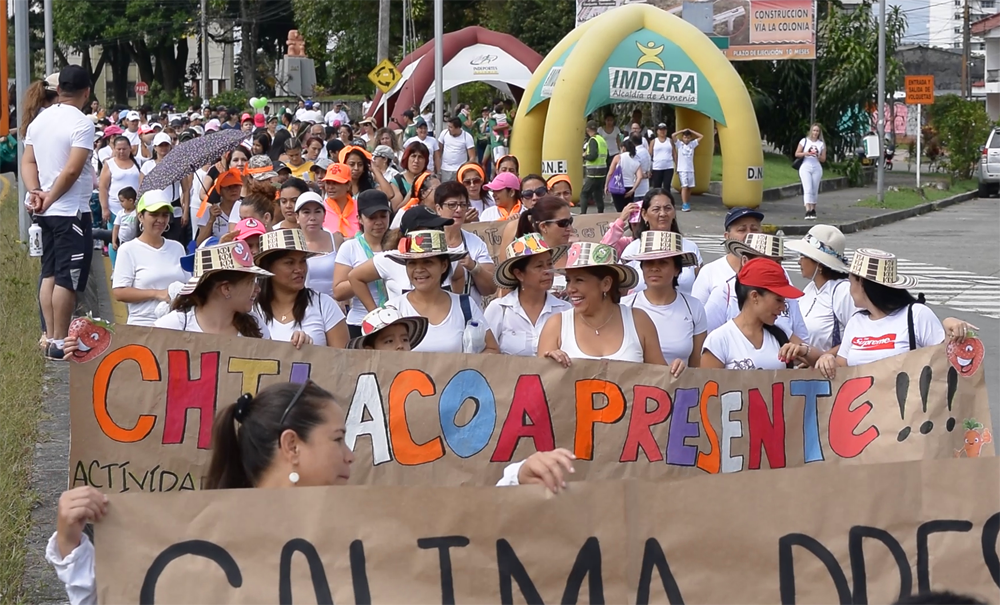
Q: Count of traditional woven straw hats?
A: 9